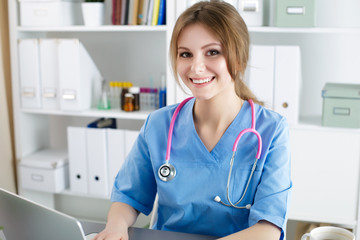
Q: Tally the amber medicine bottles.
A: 3